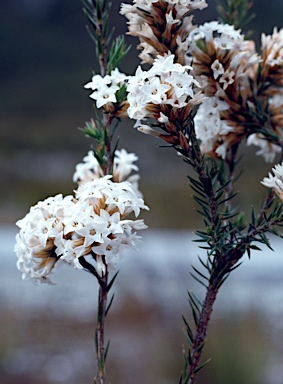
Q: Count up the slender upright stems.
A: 2